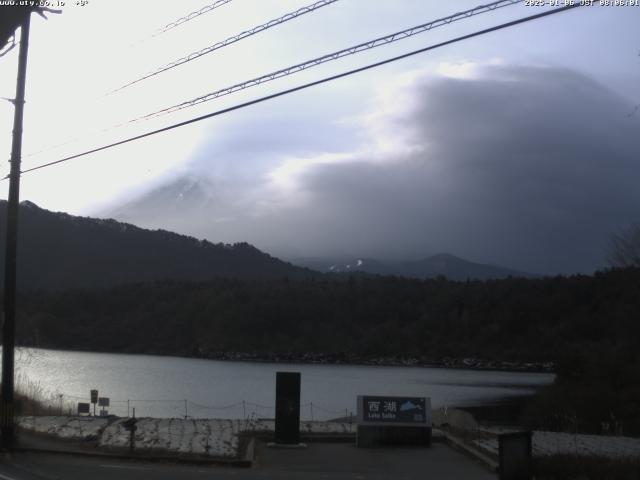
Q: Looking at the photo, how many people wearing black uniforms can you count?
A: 0